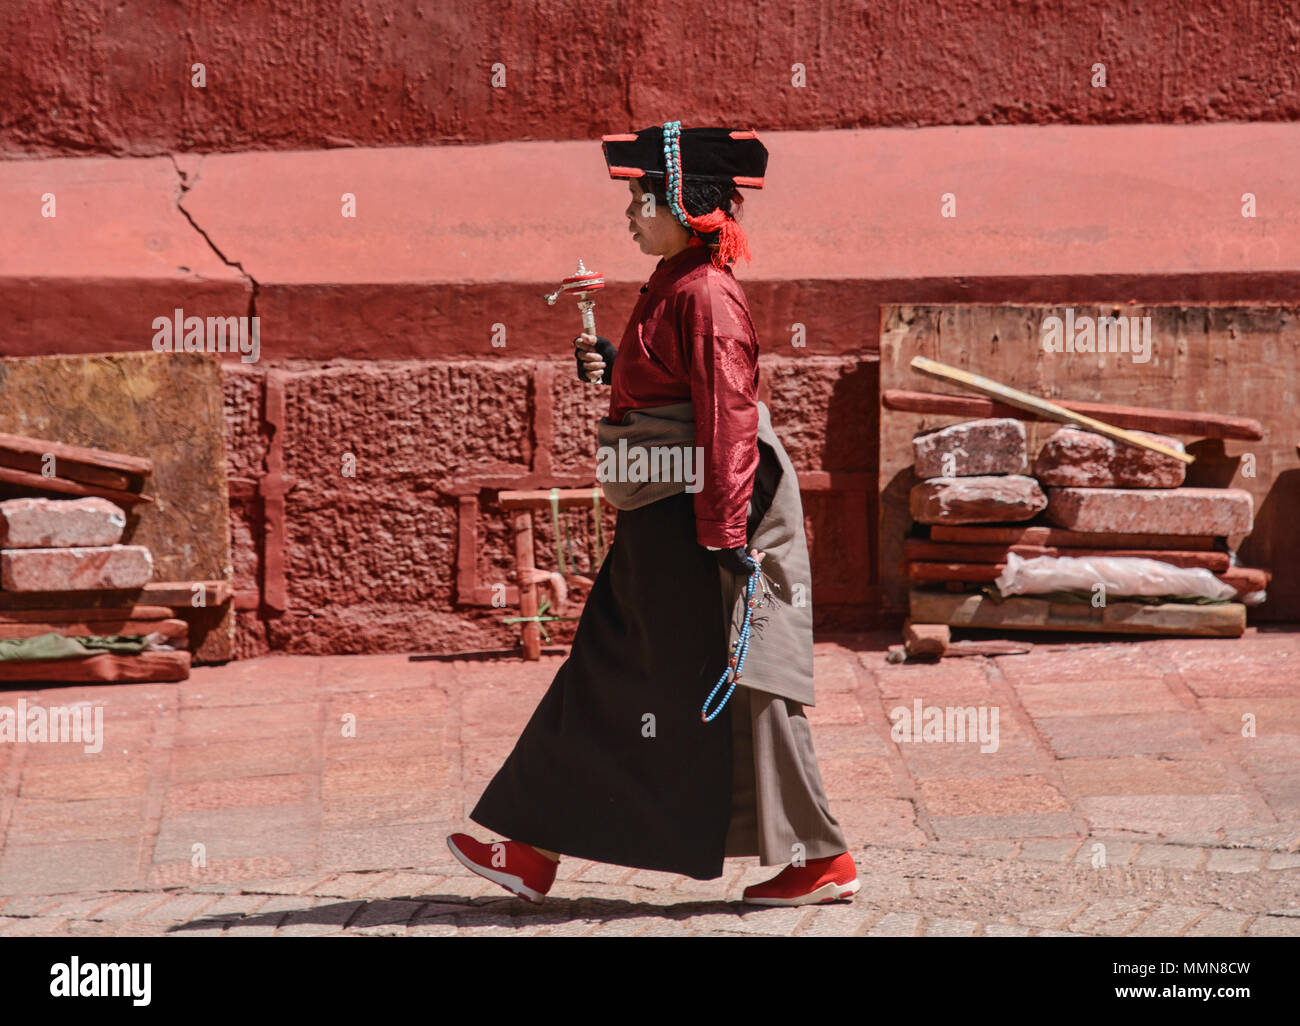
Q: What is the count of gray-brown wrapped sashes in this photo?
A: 1